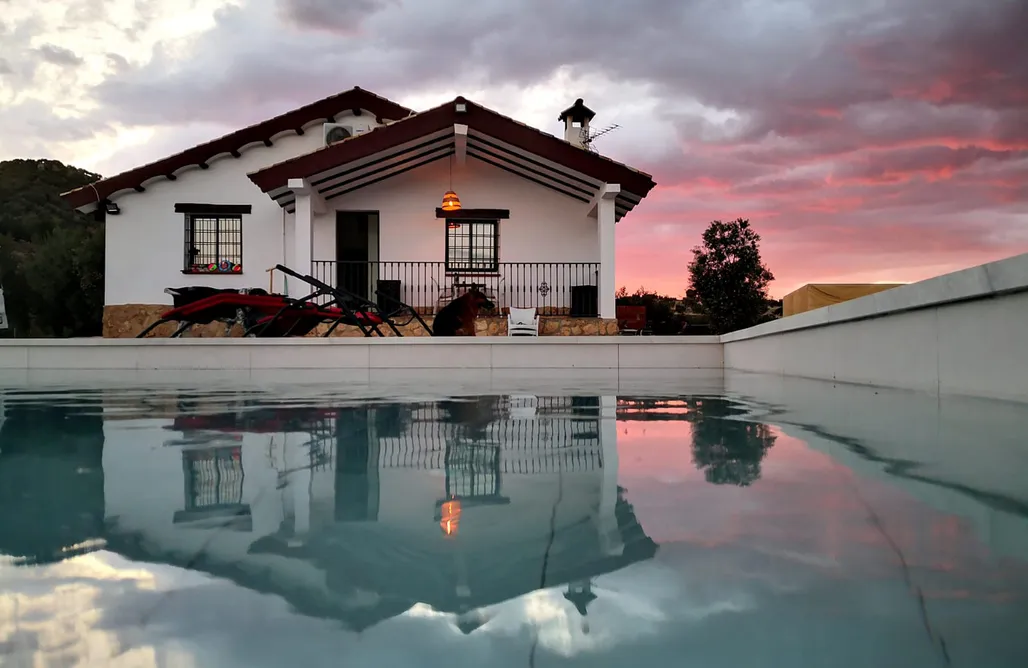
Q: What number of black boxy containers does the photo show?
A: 2